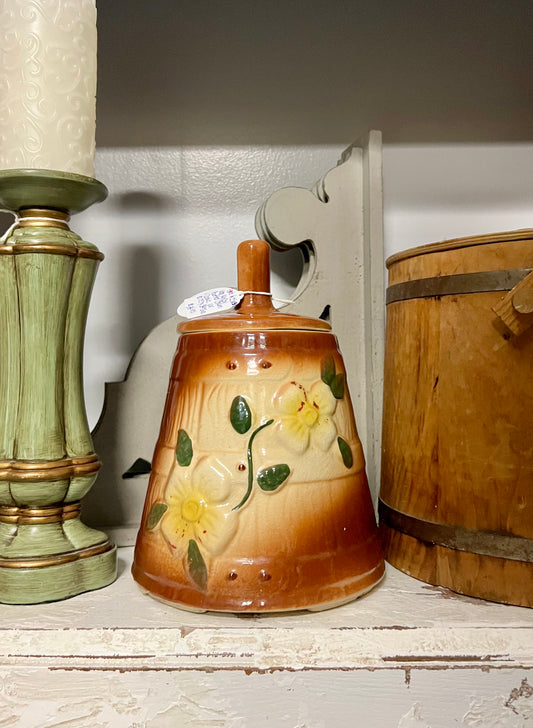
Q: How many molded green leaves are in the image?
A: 8